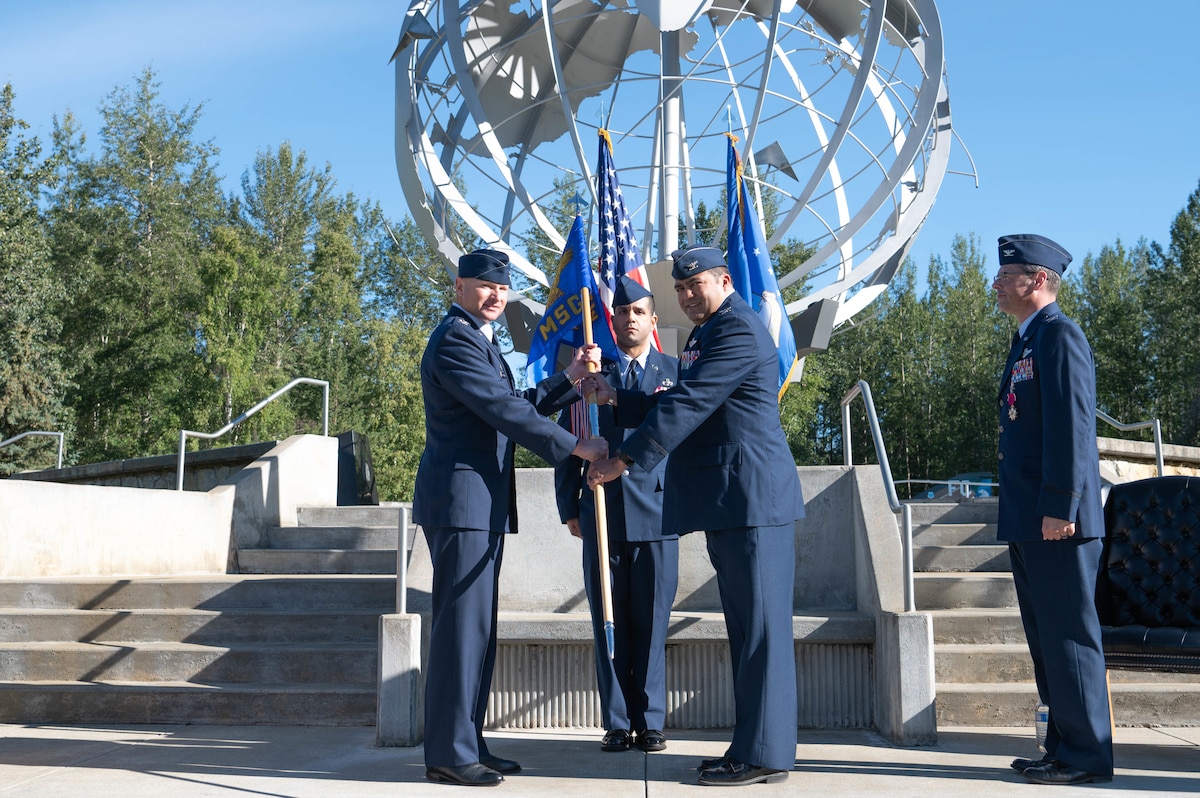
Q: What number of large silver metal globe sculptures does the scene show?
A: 1